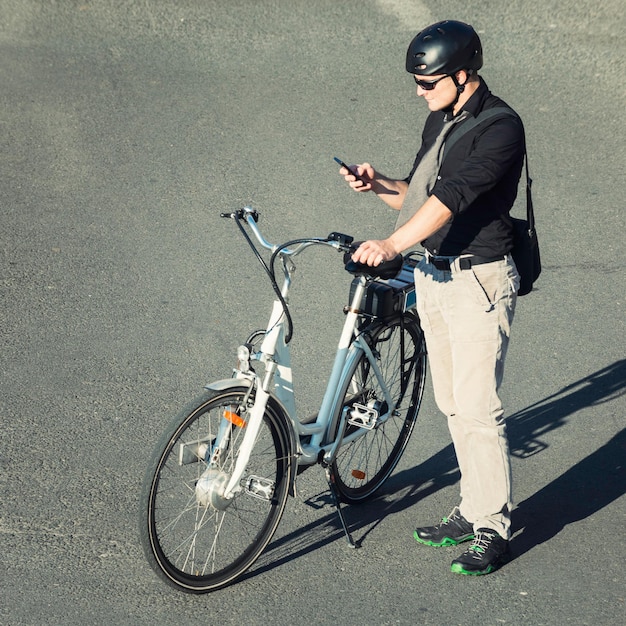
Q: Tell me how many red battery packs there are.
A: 0